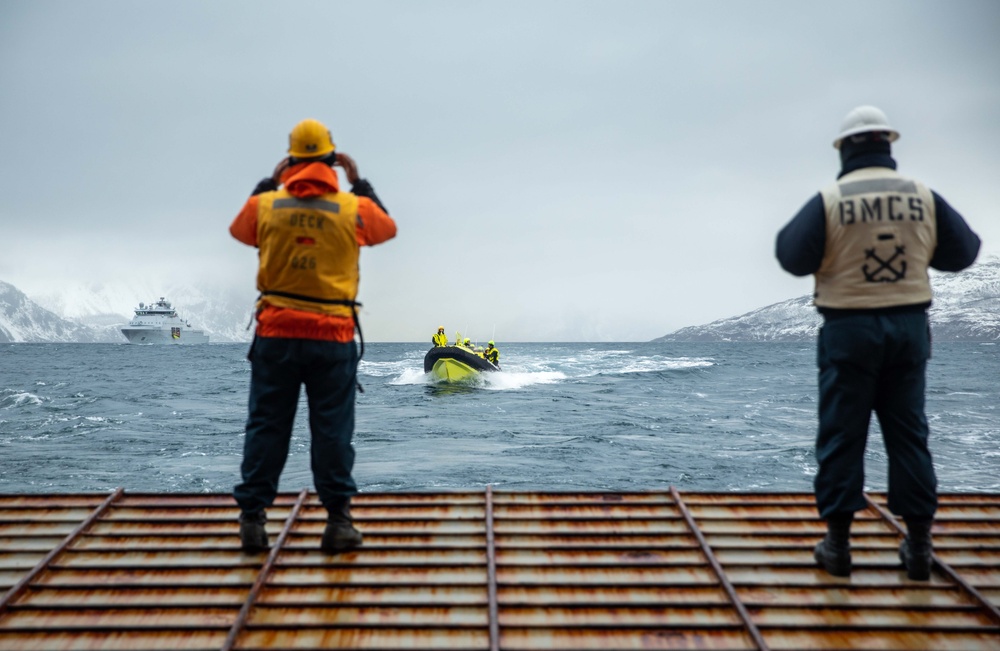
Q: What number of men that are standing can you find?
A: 2